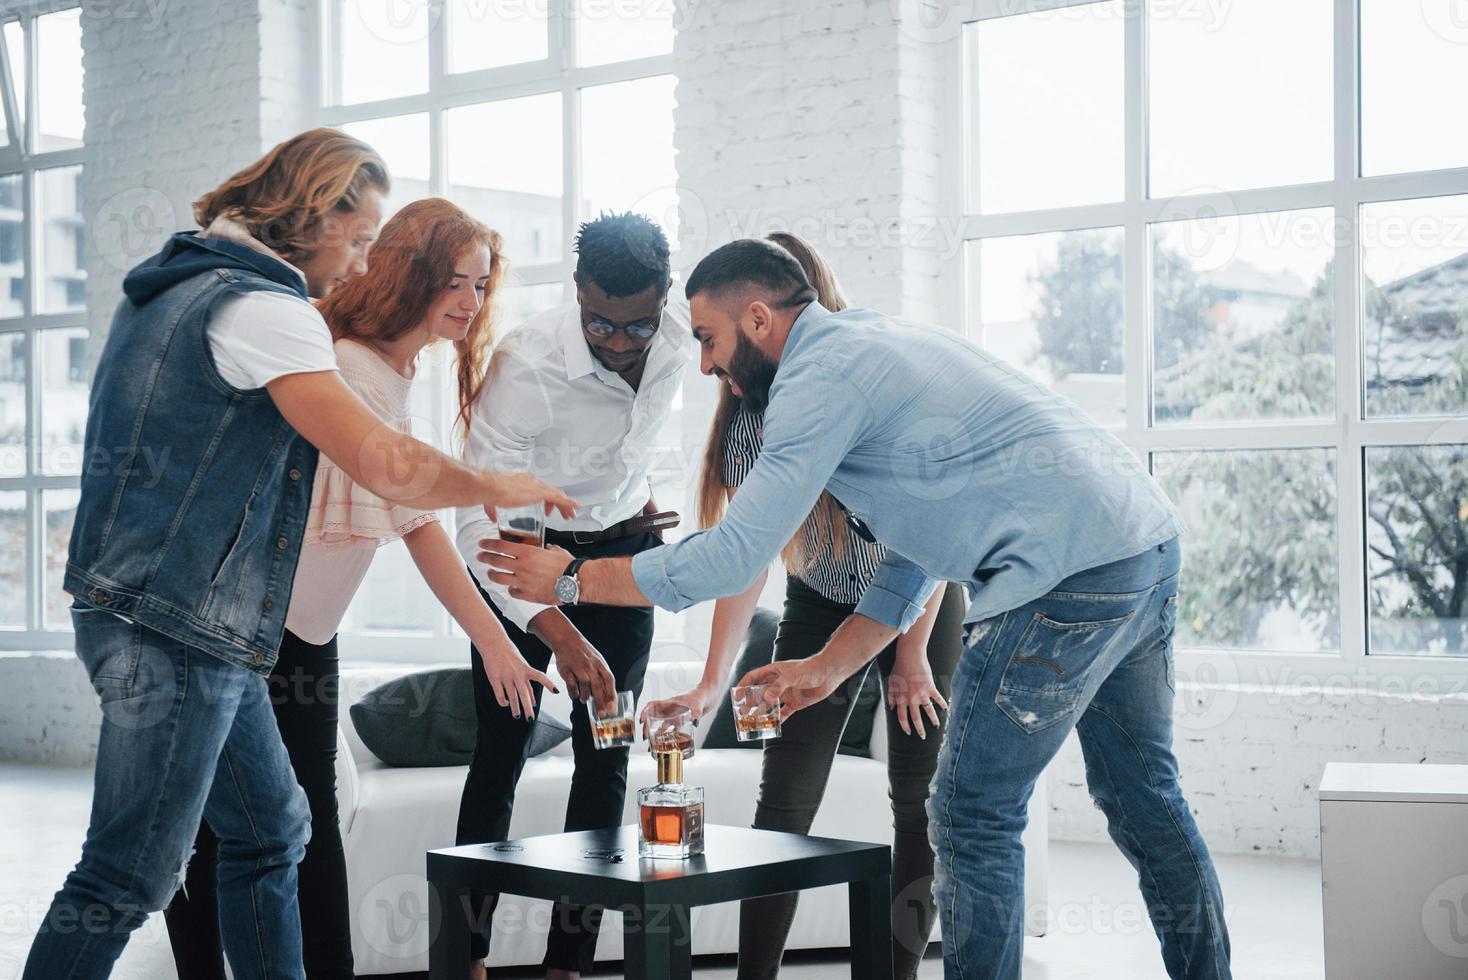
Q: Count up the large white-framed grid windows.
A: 3